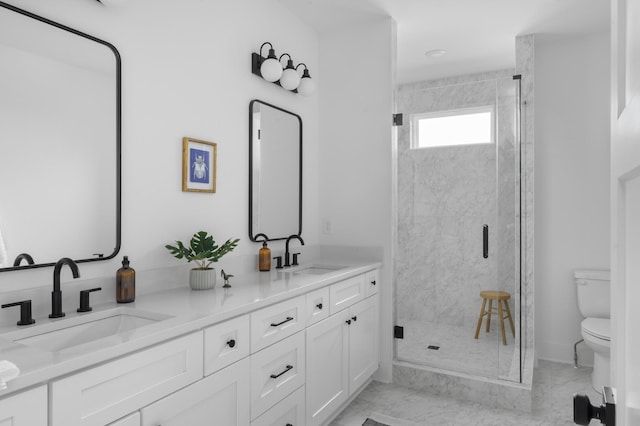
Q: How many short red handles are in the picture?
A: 0